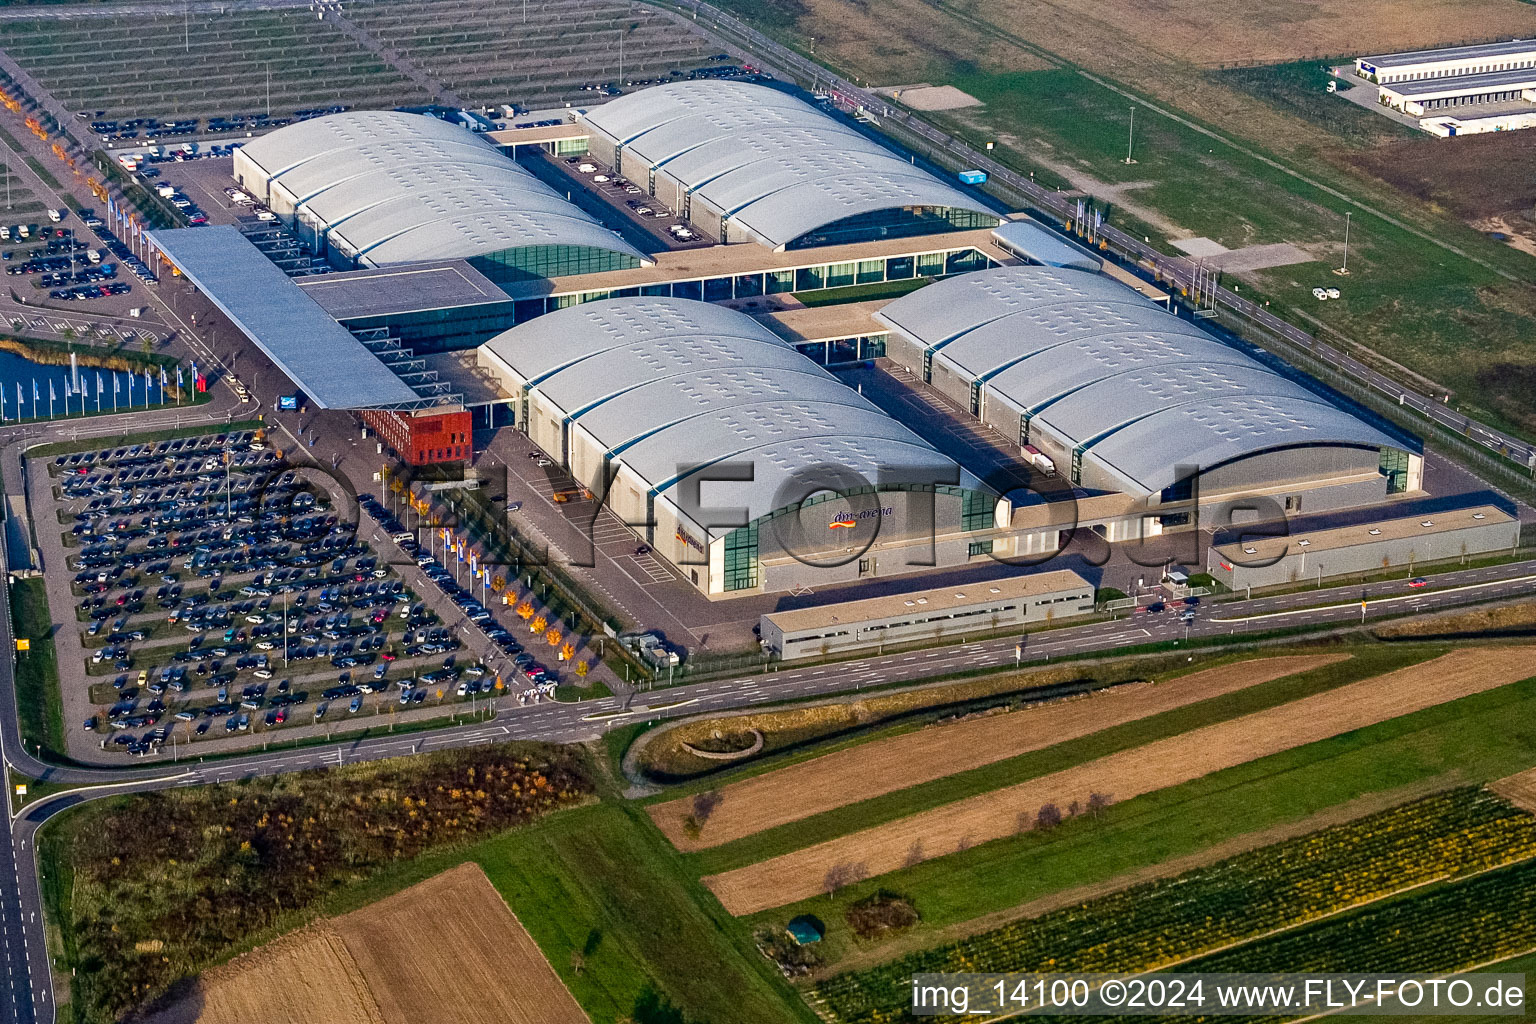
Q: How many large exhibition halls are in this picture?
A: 4